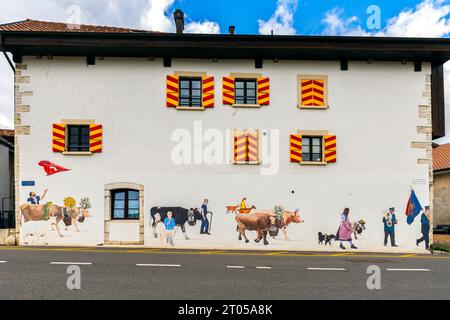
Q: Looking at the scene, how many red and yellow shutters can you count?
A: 12